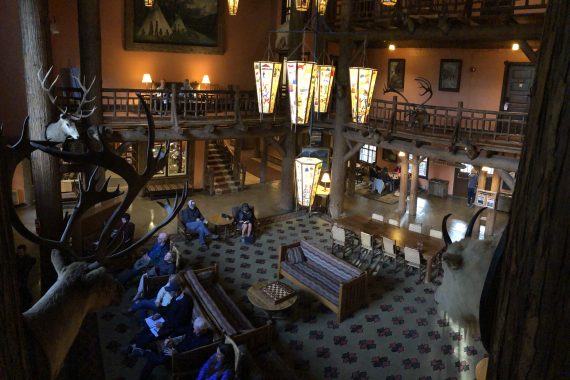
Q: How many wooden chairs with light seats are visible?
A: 8